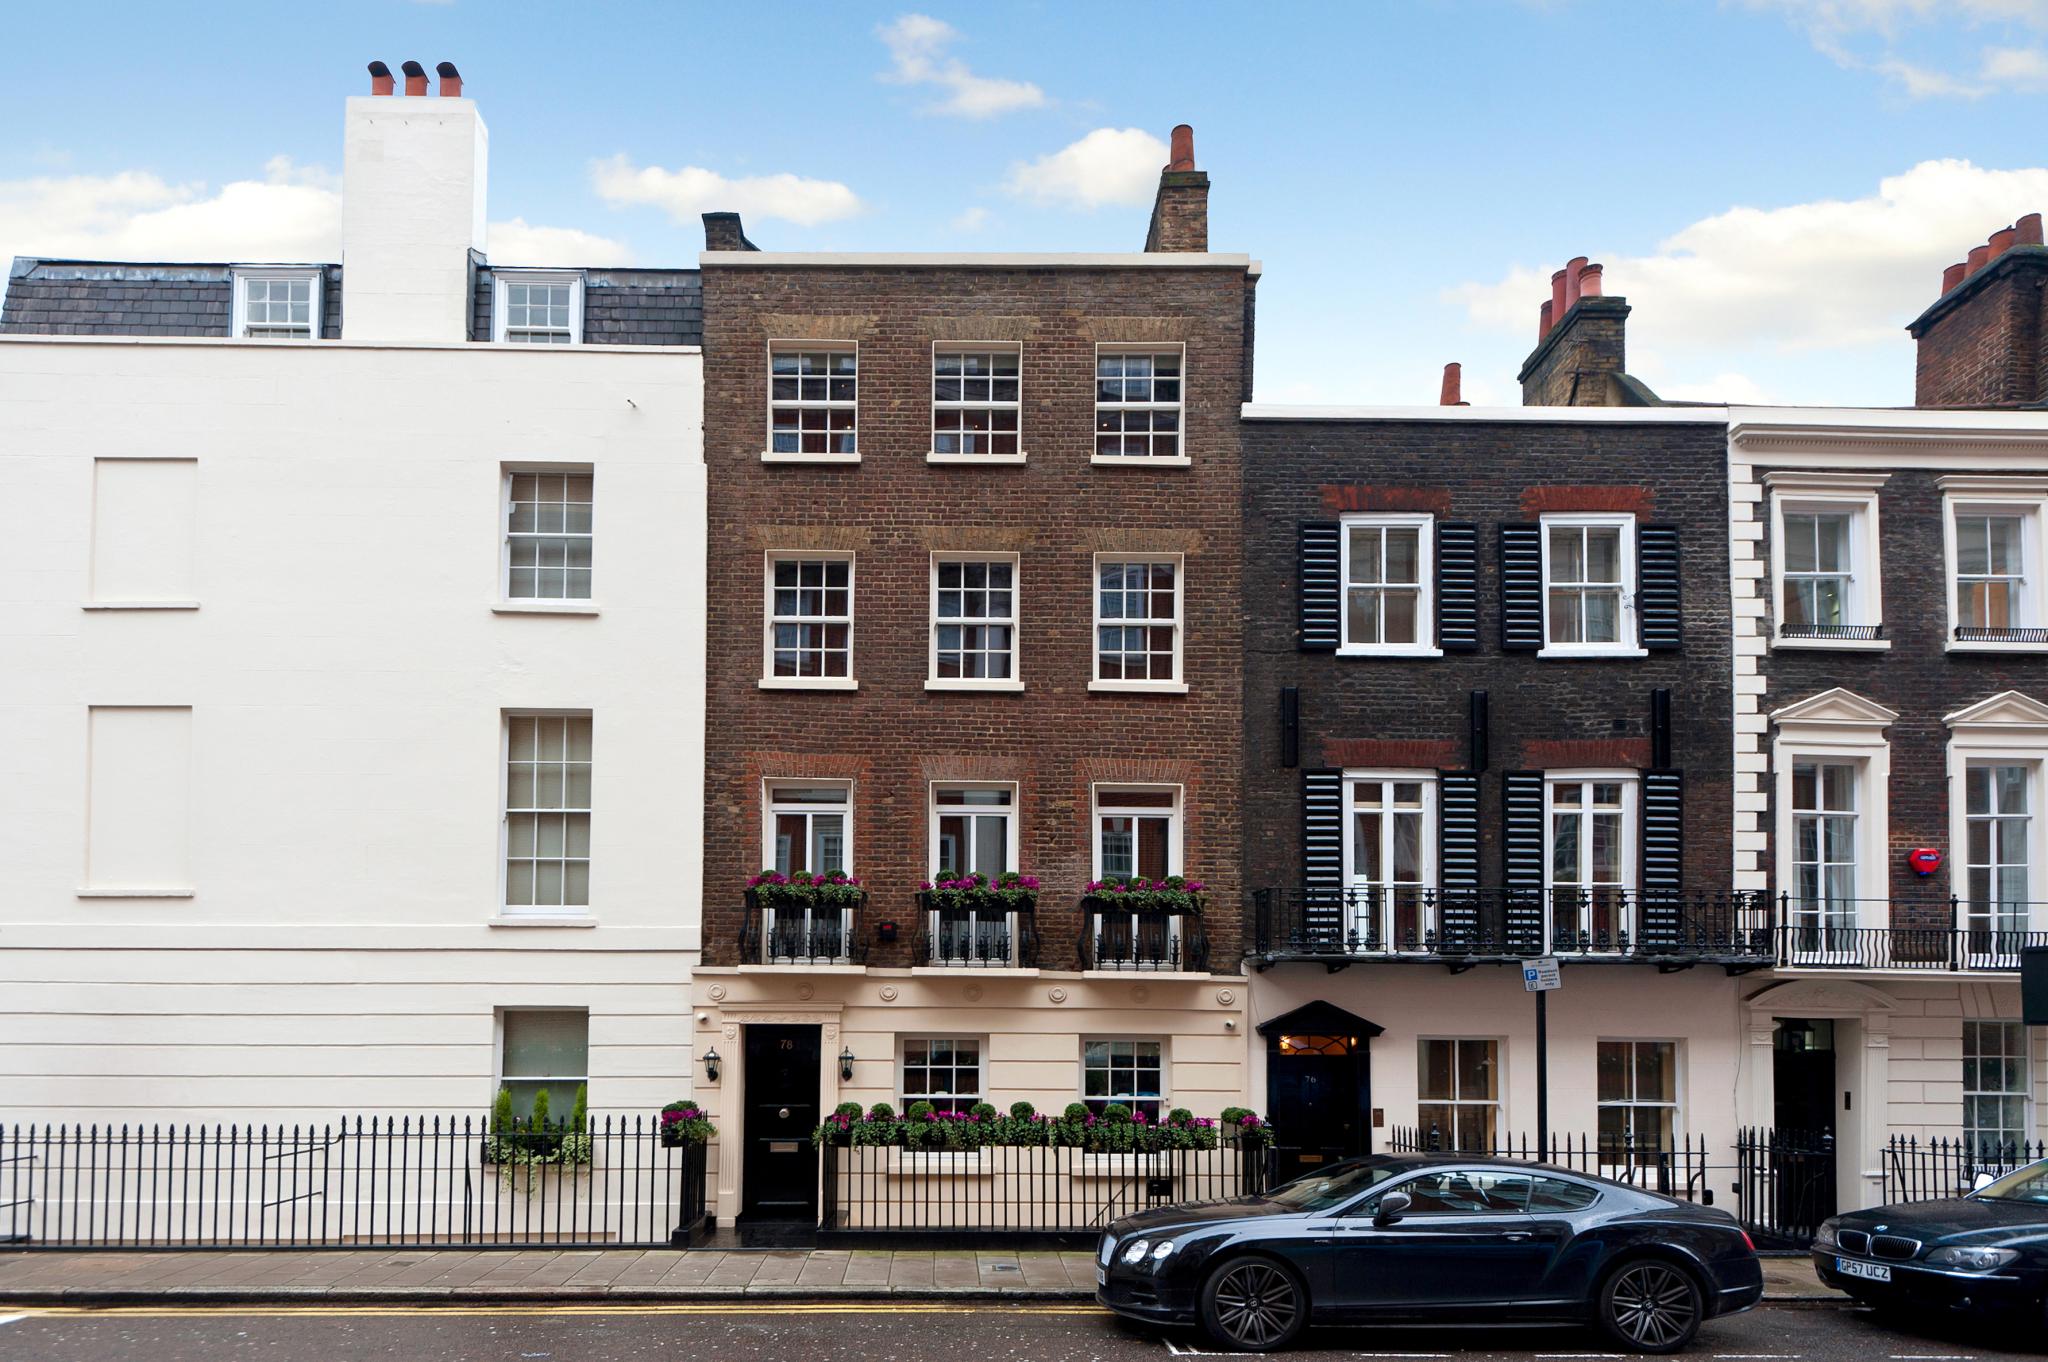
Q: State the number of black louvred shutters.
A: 8